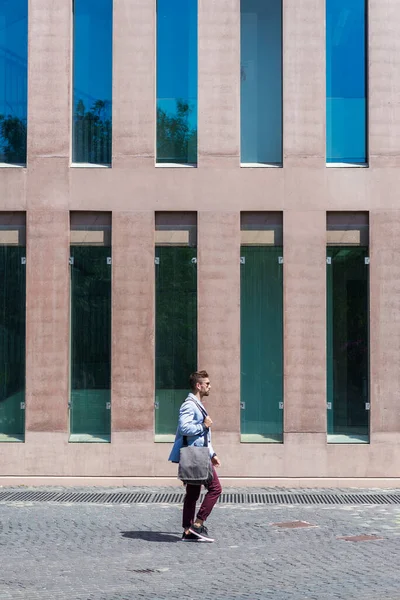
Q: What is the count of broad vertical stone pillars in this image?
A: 5